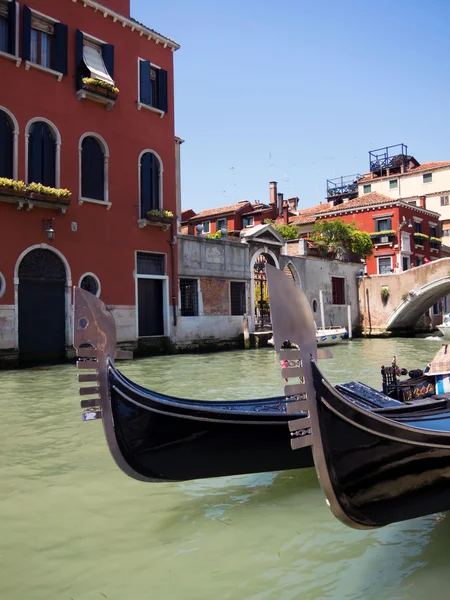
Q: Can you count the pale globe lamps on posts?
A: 2